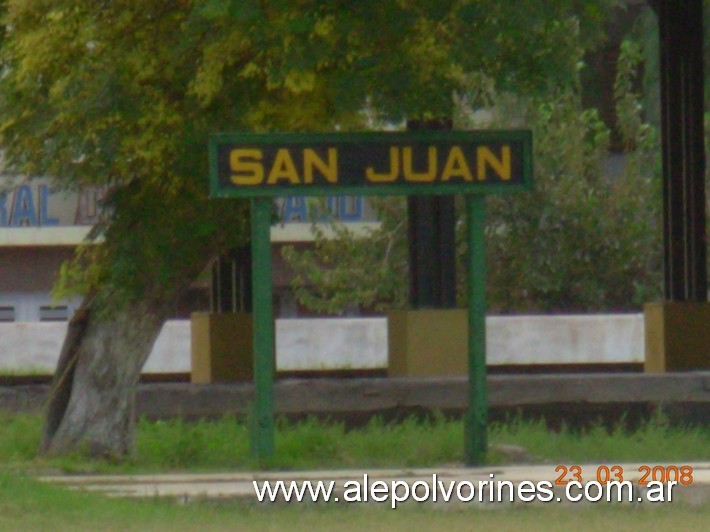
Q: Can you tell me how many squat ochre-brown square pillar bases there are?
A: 3